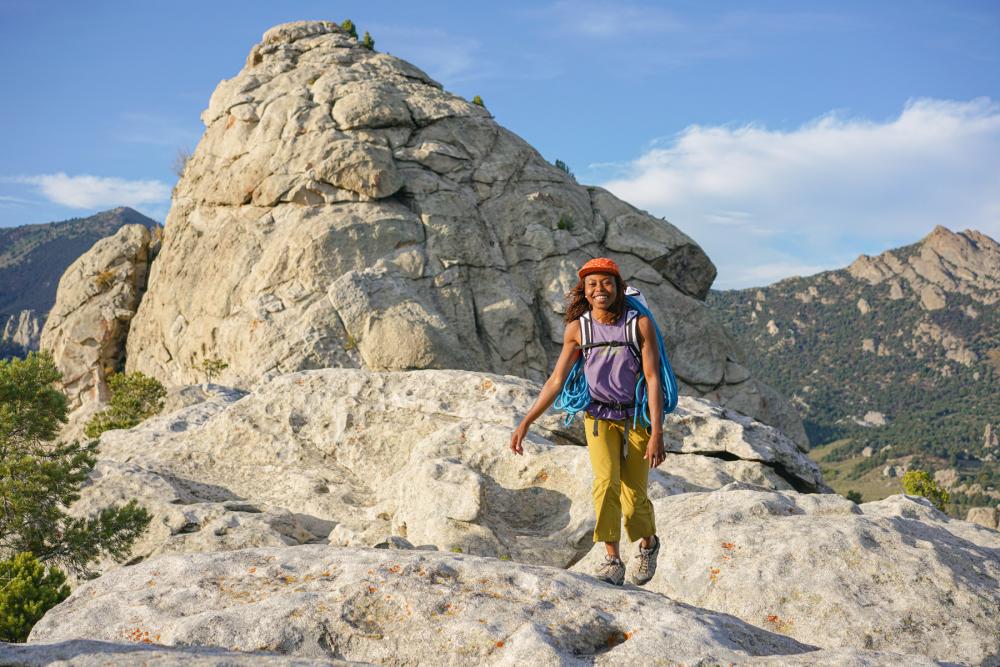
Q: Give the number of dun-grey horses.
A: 0